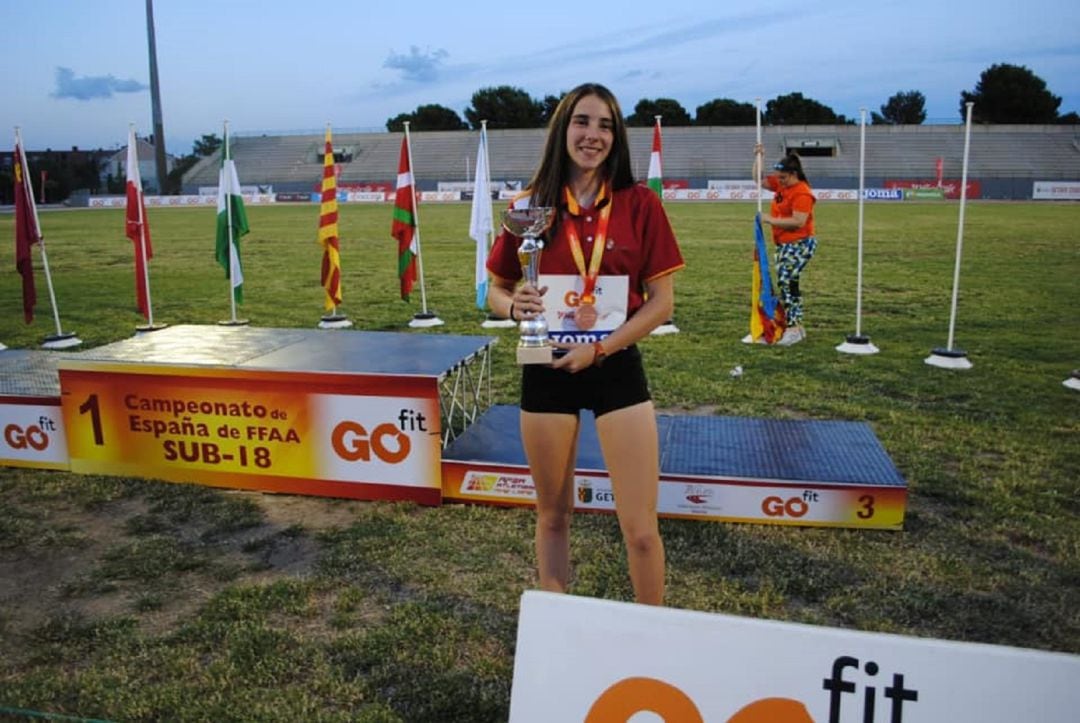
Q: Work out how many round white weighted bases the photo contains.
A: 12